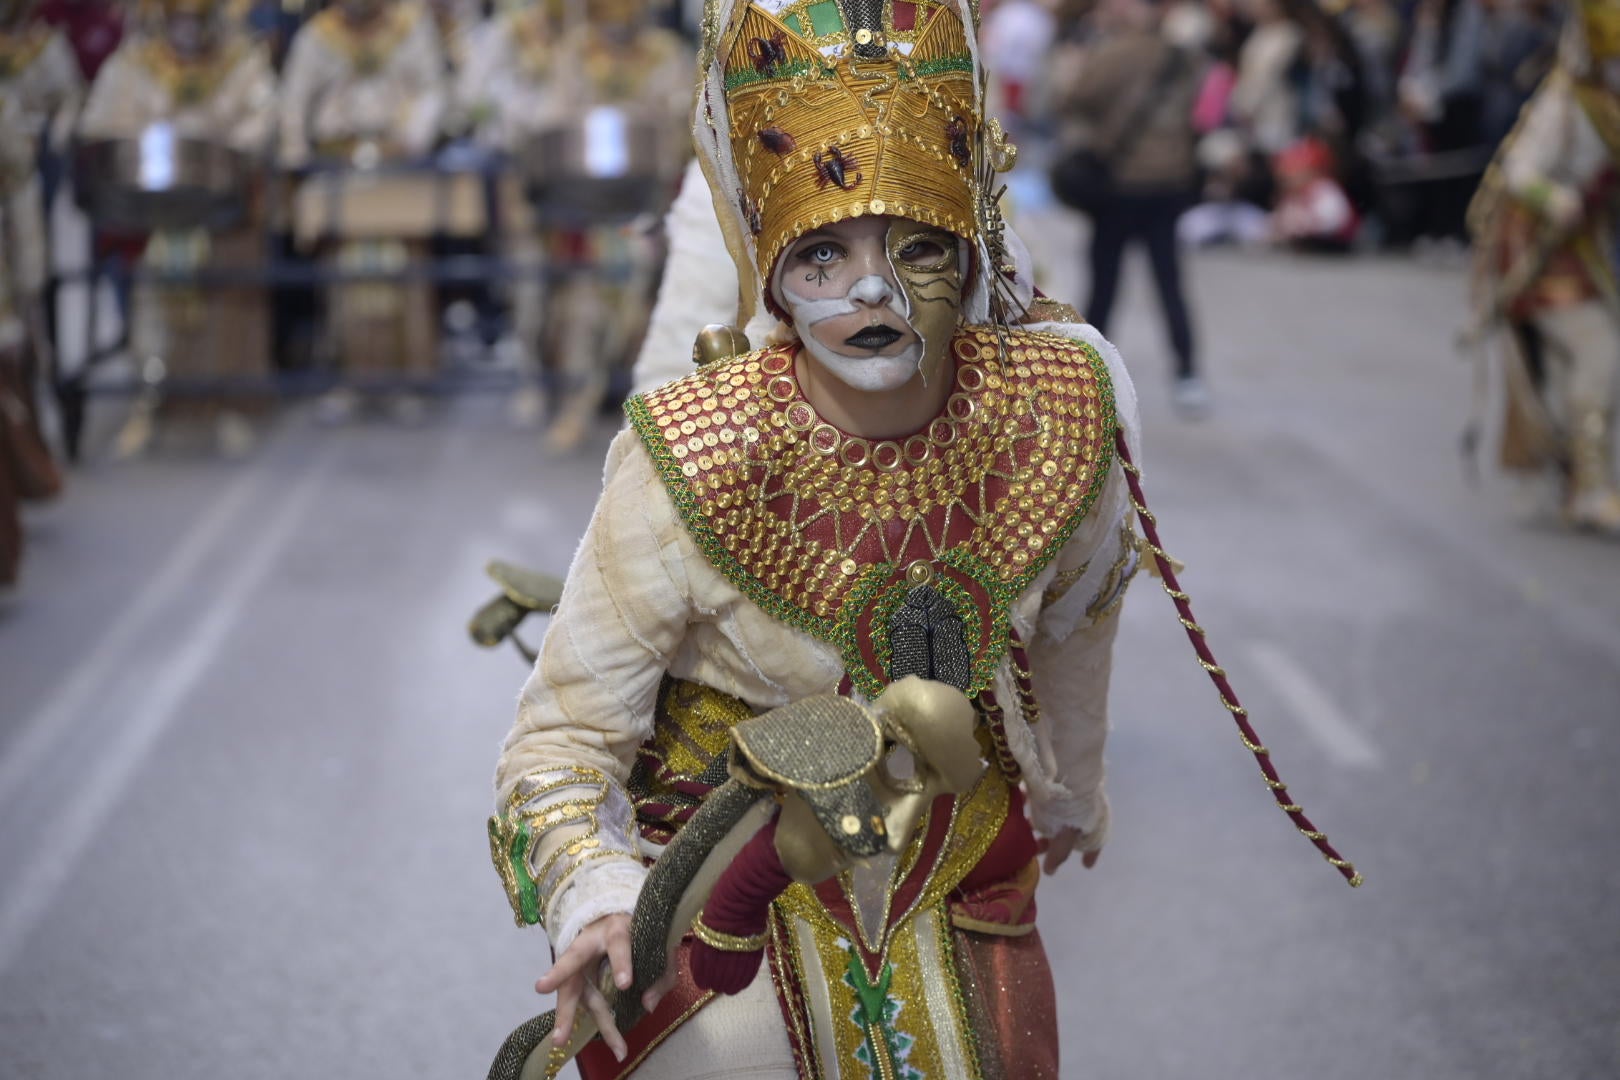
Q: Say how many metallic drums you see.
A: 2